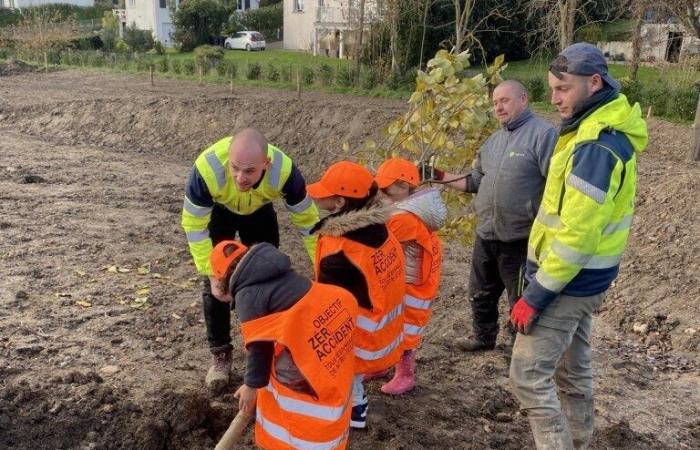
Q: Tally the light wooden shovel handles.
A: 1